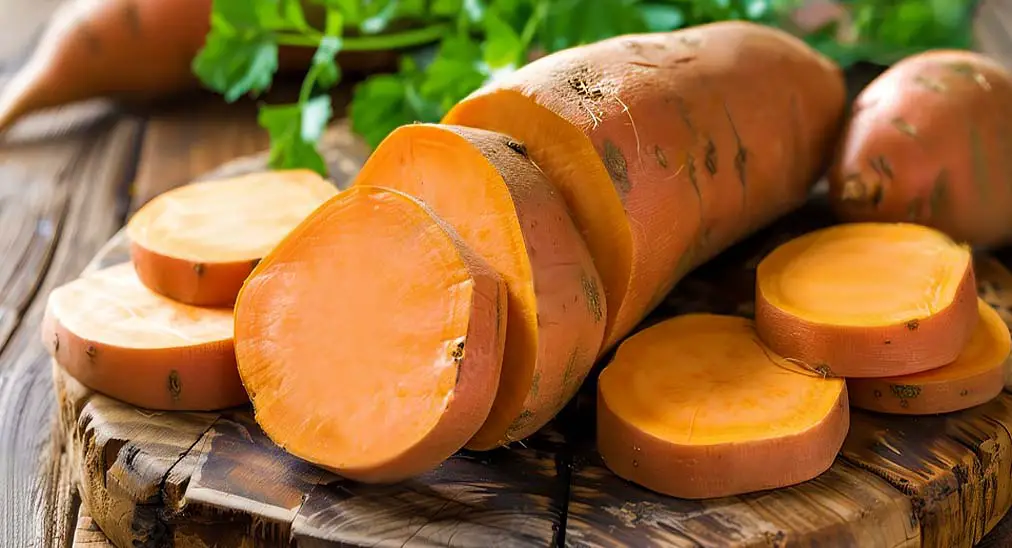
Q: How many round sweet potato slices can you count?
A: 7